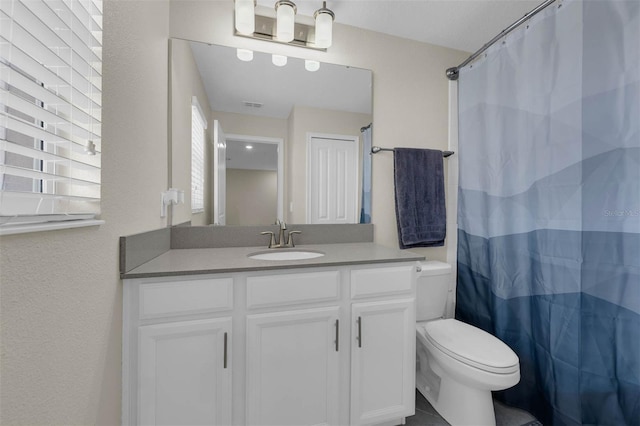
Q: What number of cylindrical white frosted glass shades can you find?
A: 3